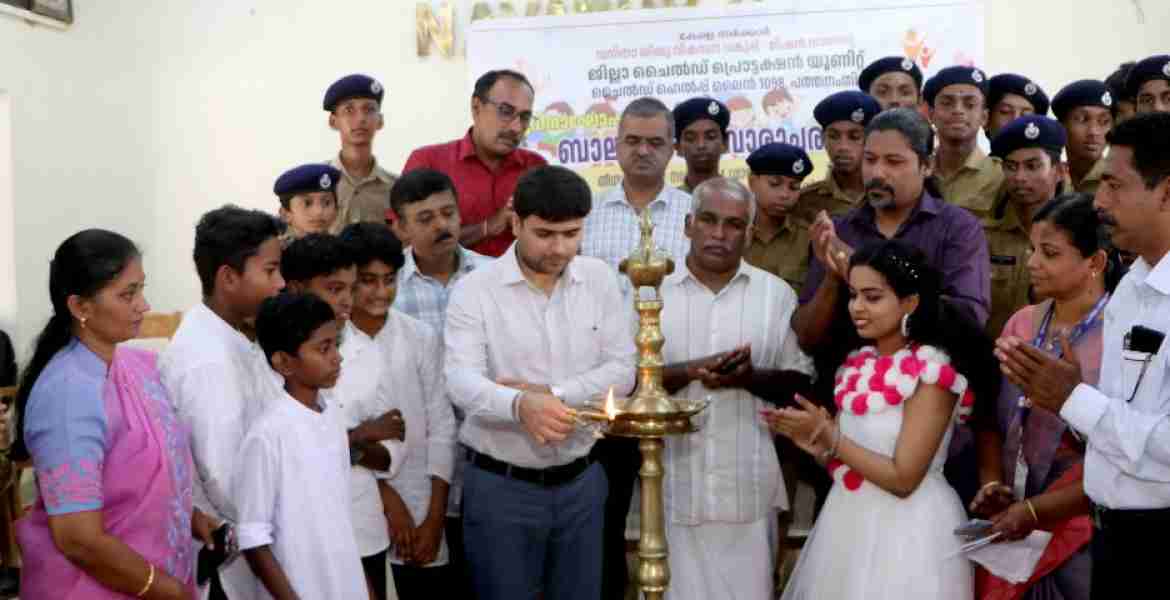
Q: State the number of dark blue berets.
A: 11